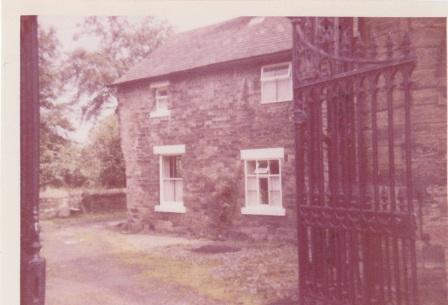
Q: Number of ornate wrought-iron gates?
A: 1